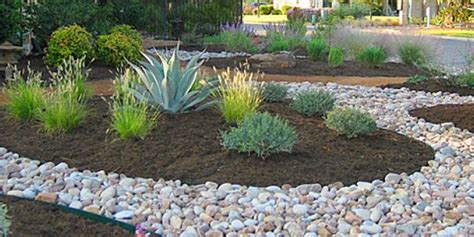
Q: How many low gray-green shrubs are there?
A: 4